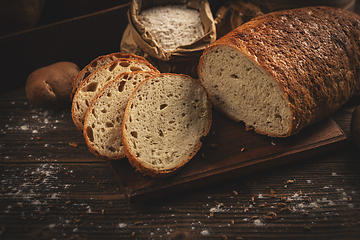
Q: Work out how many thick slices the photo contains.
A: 4